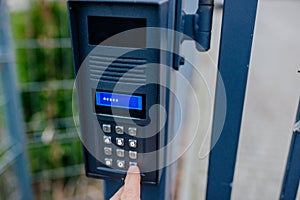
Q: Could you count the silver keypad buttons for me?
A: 12